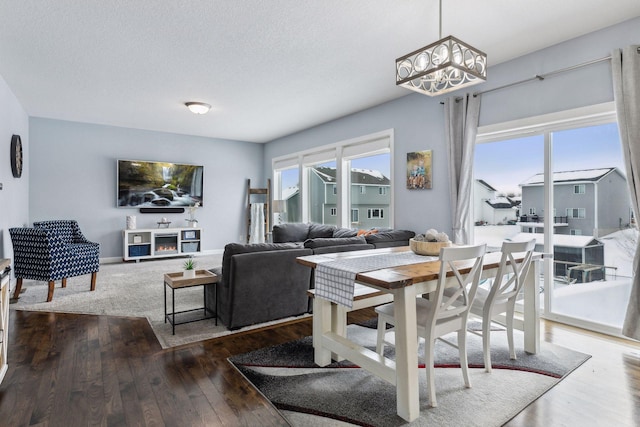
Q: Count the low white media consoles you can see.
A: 1